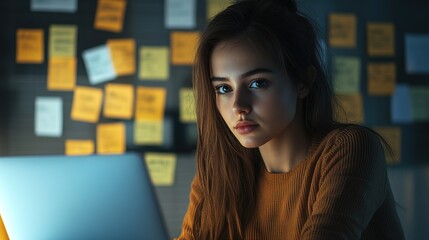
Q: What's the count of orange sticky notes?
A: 15